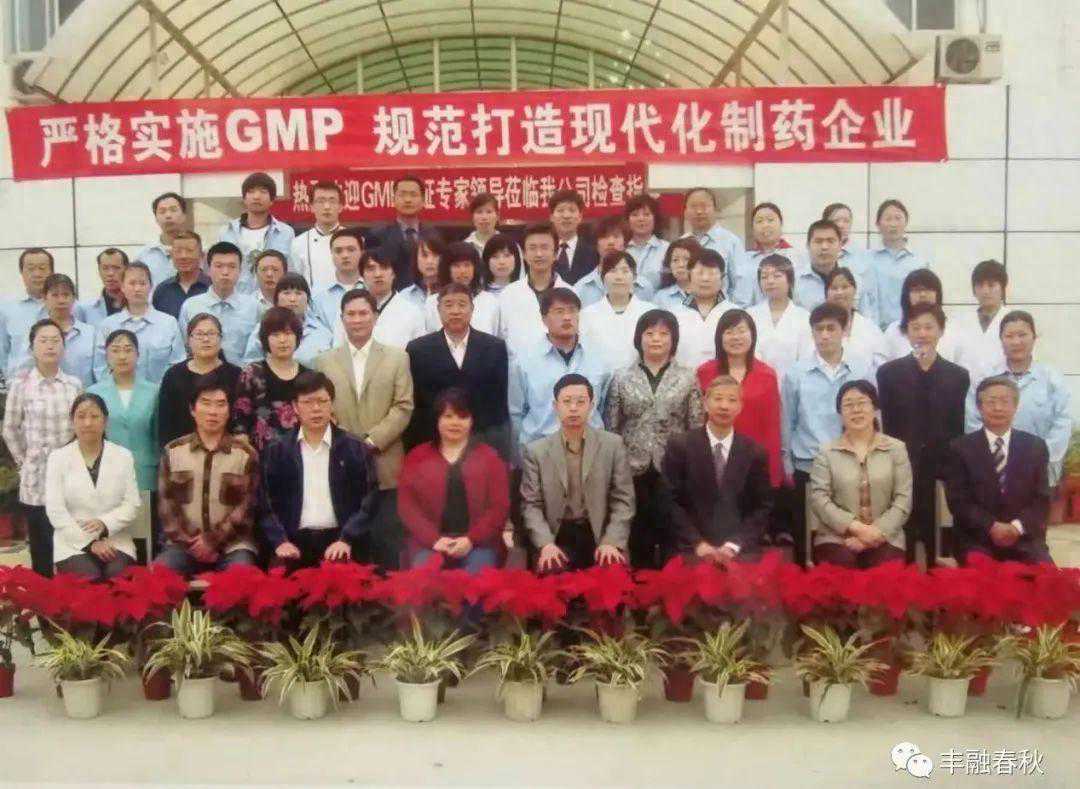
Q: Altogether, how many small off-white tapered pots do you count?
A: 10